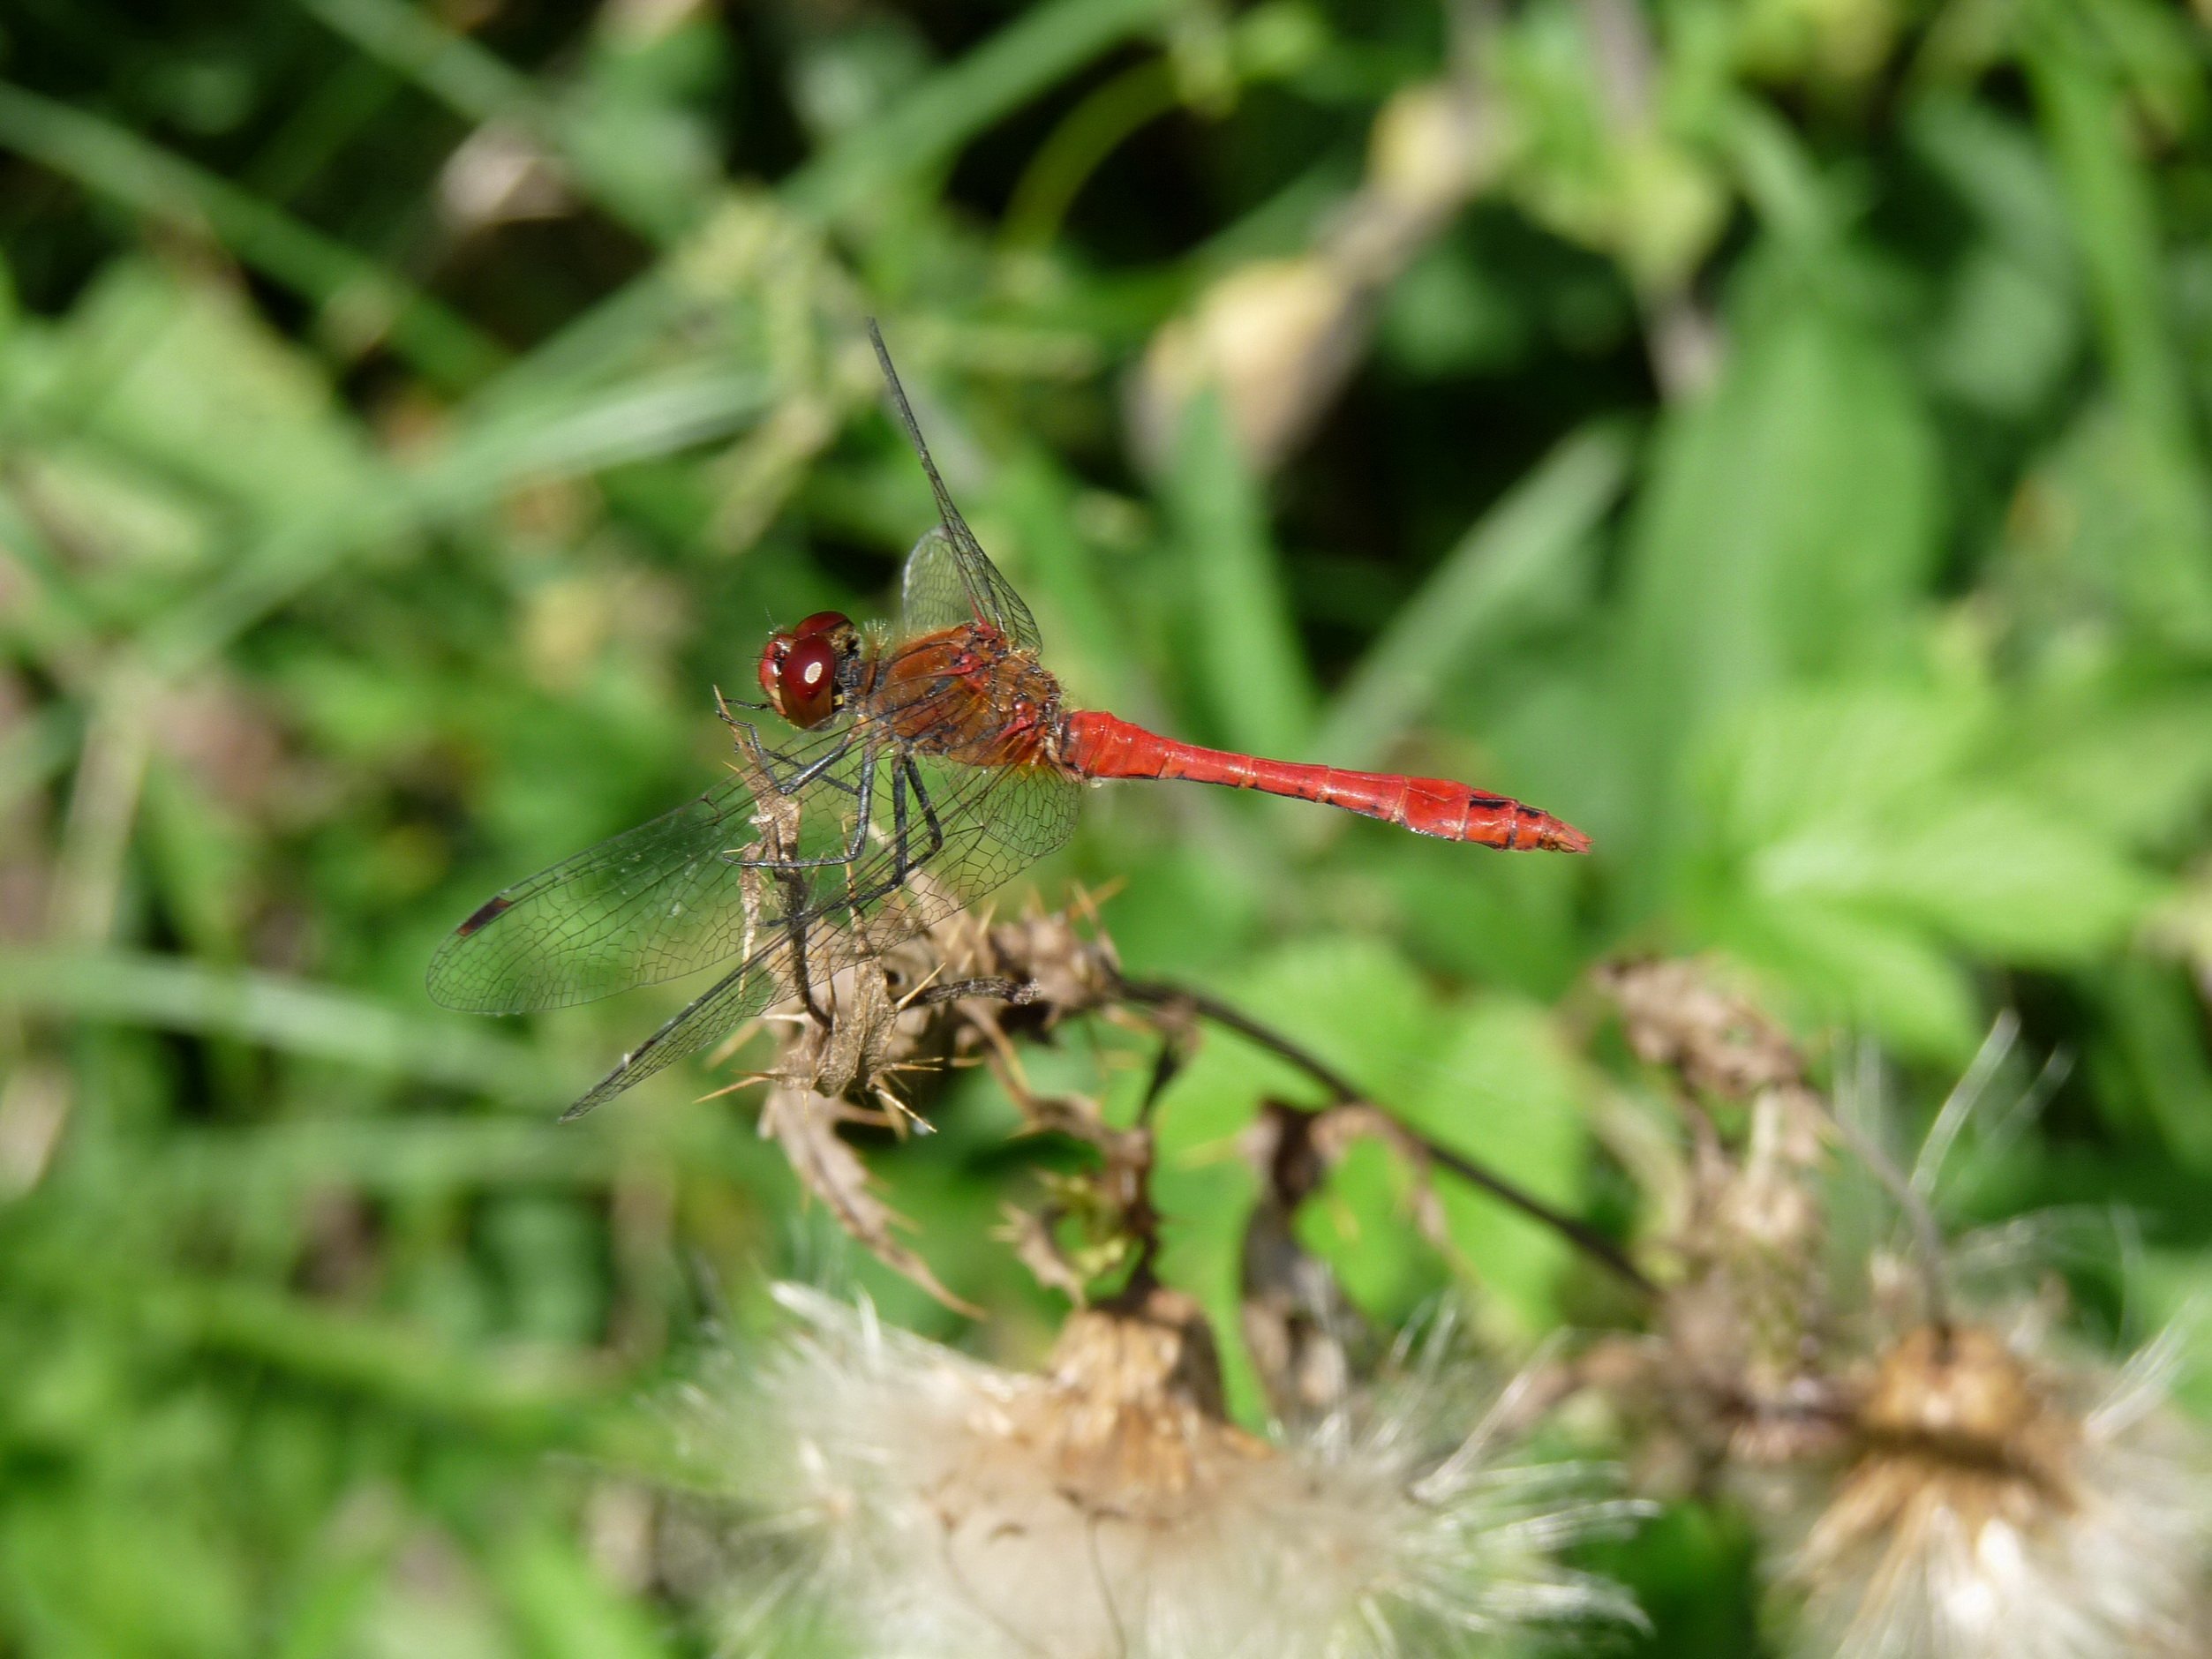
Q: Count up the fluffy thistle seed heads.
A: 2